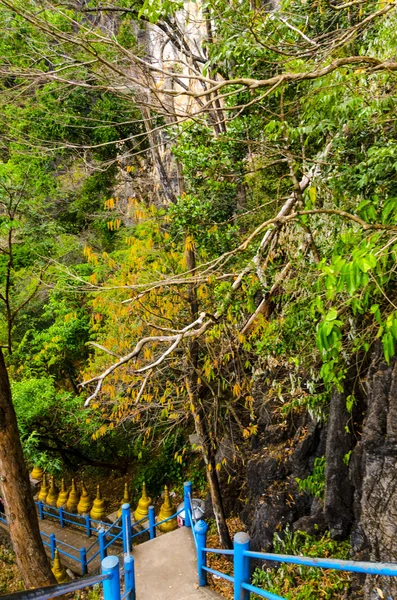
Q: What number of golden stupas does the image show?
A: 11